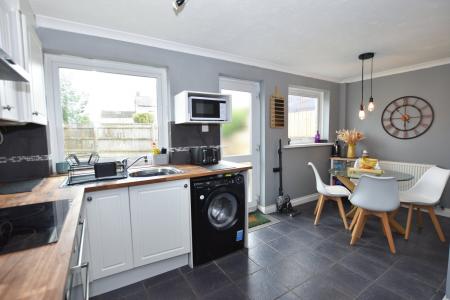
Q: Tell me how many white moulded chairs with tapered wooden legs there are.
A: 3